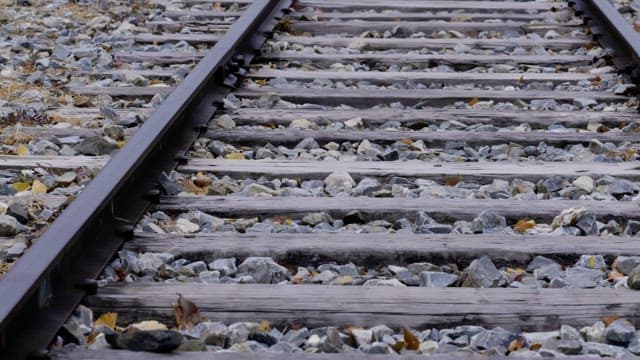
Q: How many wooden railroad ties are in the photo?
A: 14